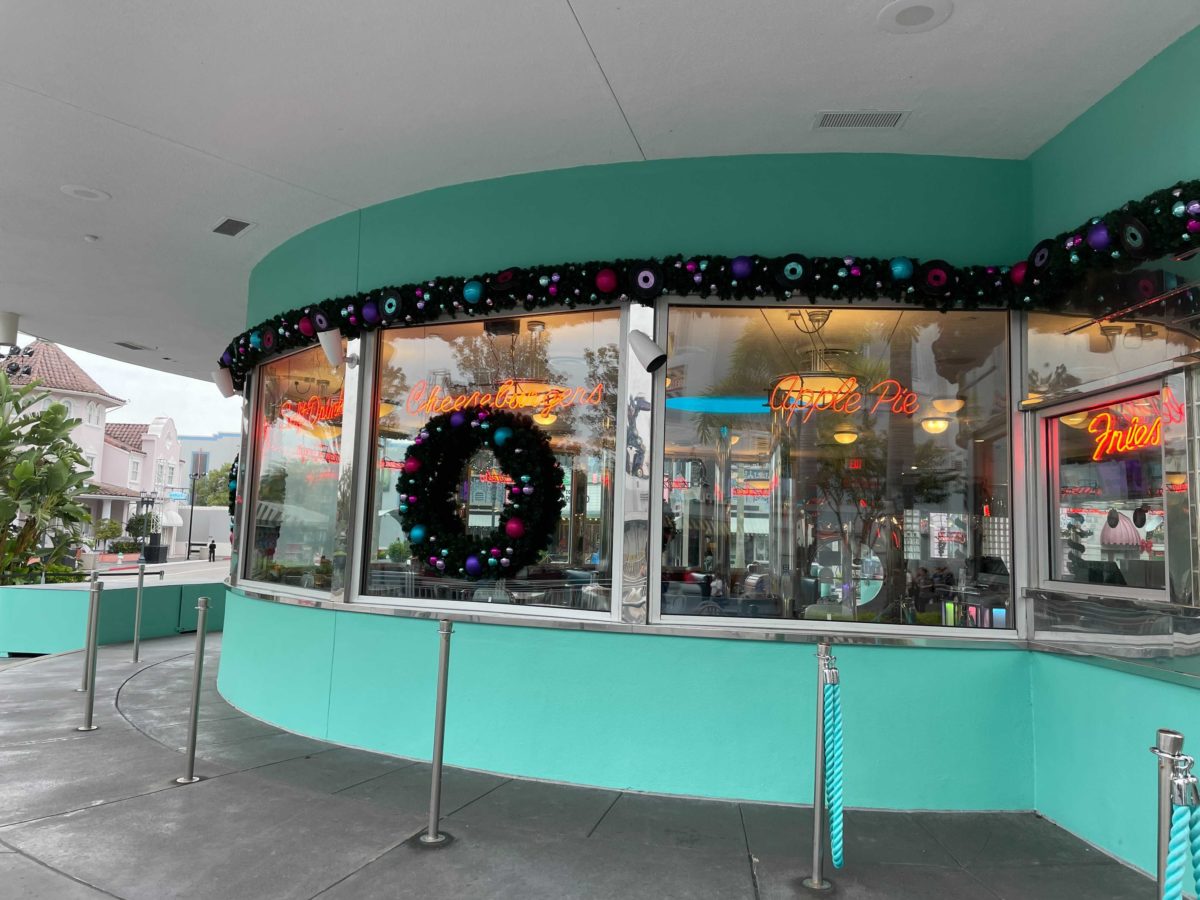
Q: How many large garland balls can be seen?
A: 10